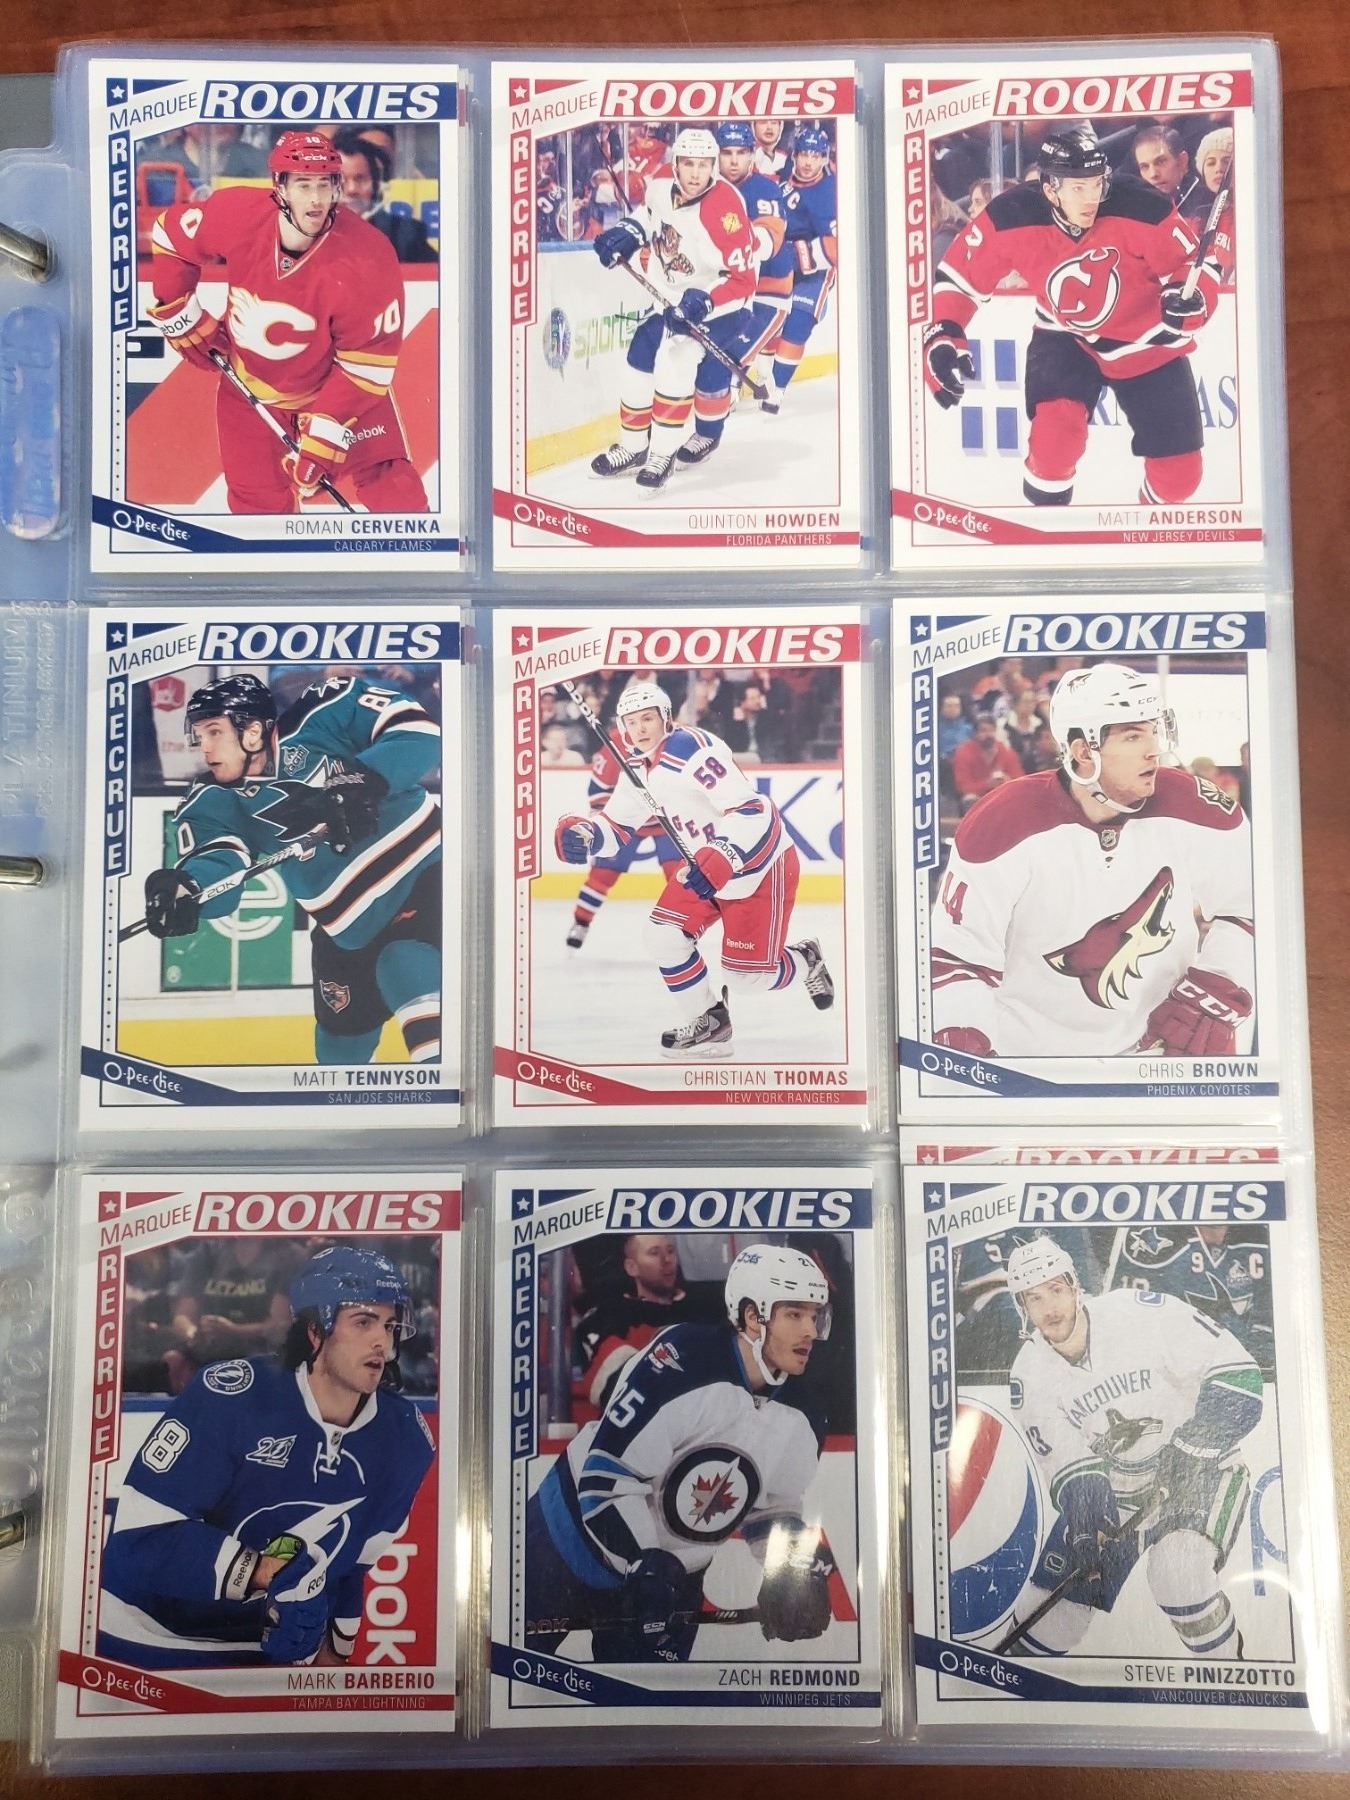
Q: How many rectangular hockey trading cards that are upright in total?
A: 9